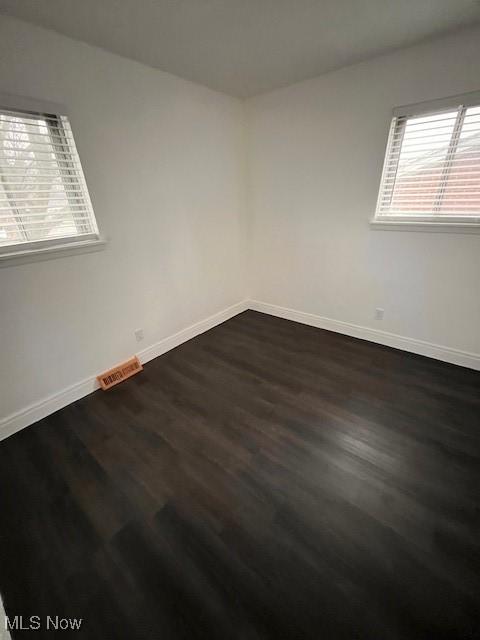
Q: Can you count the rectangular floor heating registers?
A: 1